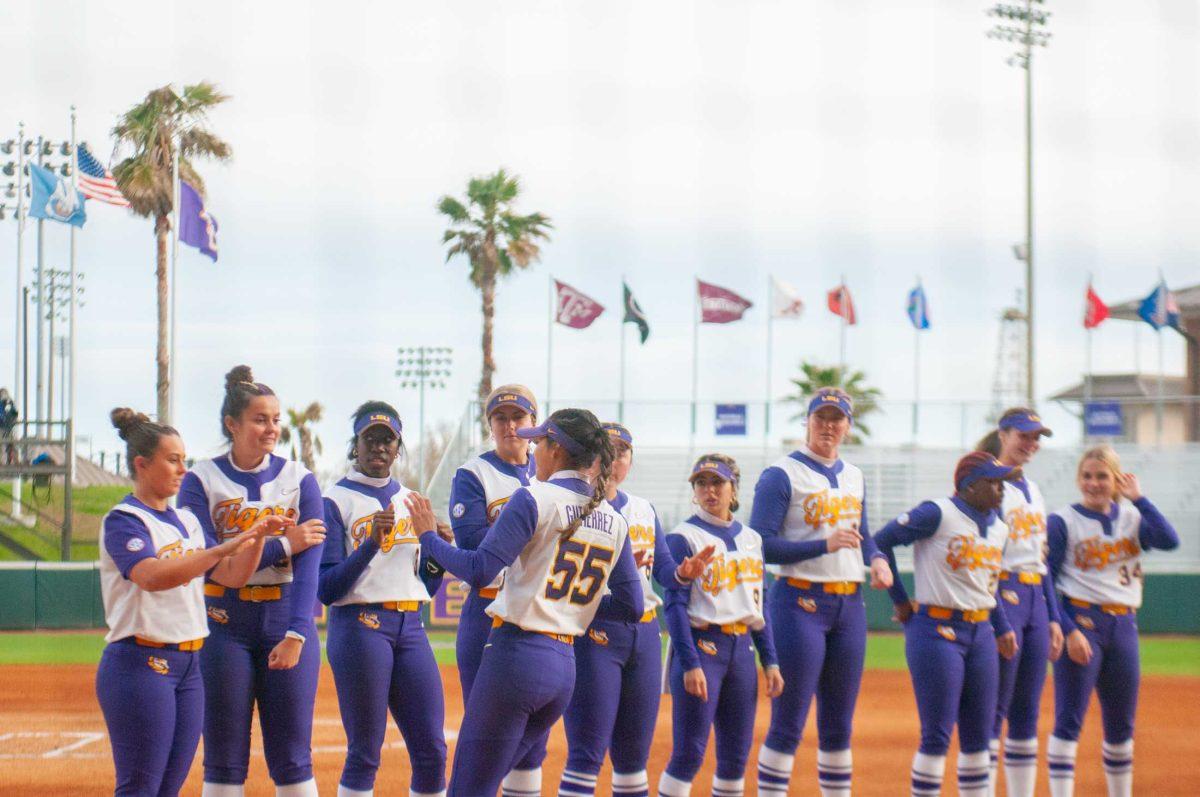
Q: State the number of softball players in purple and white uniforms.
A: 11